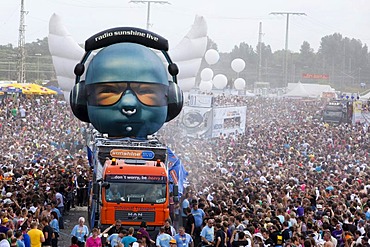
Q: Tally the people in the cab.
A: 2